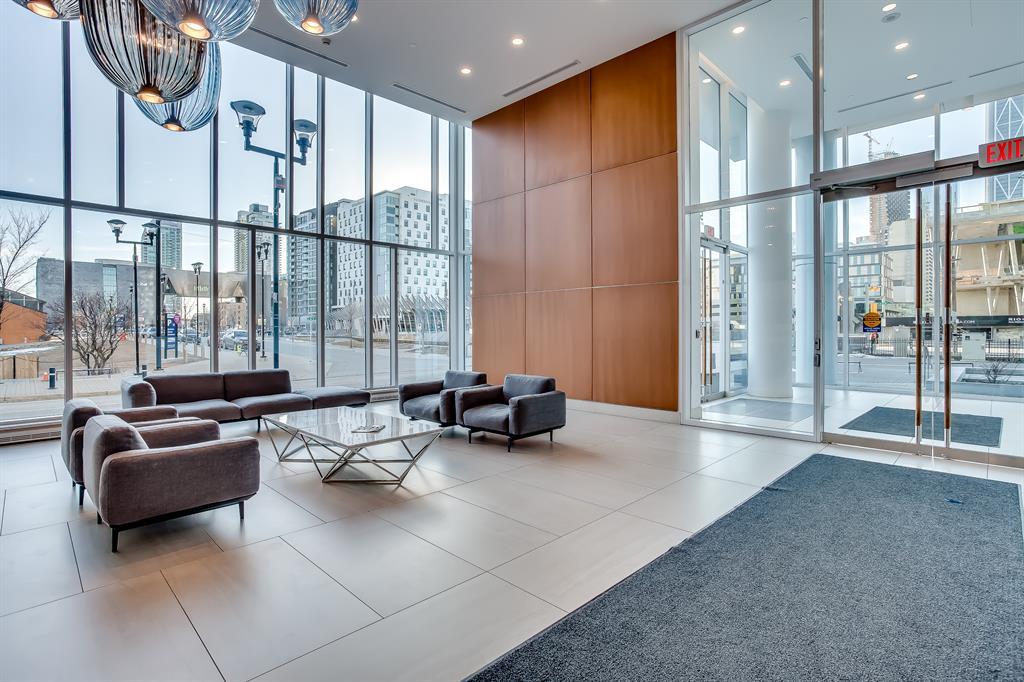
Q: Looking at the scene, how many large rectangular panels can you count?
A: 9